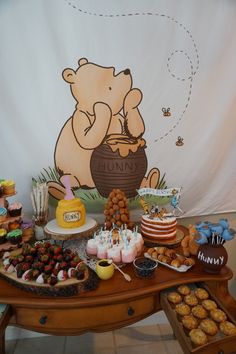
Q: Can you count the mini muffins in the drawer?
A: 12